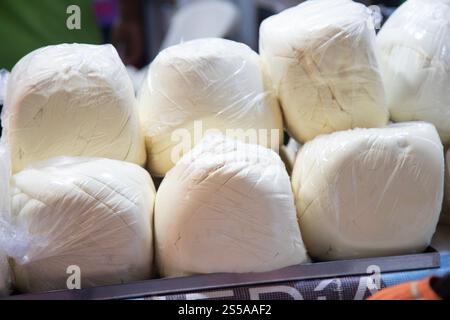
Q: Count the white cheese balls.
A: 7